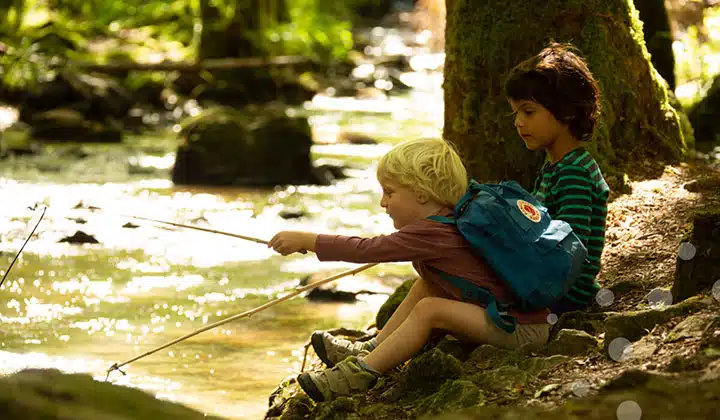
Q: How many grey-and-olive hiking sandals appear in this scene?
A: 2